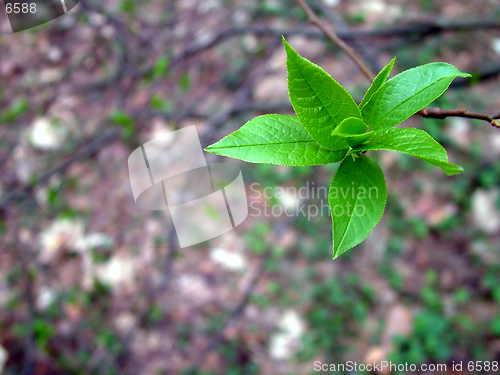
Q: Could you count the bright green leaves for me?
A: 7